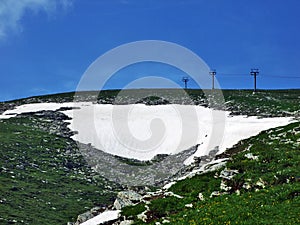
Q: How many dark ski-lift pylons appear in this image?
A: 3